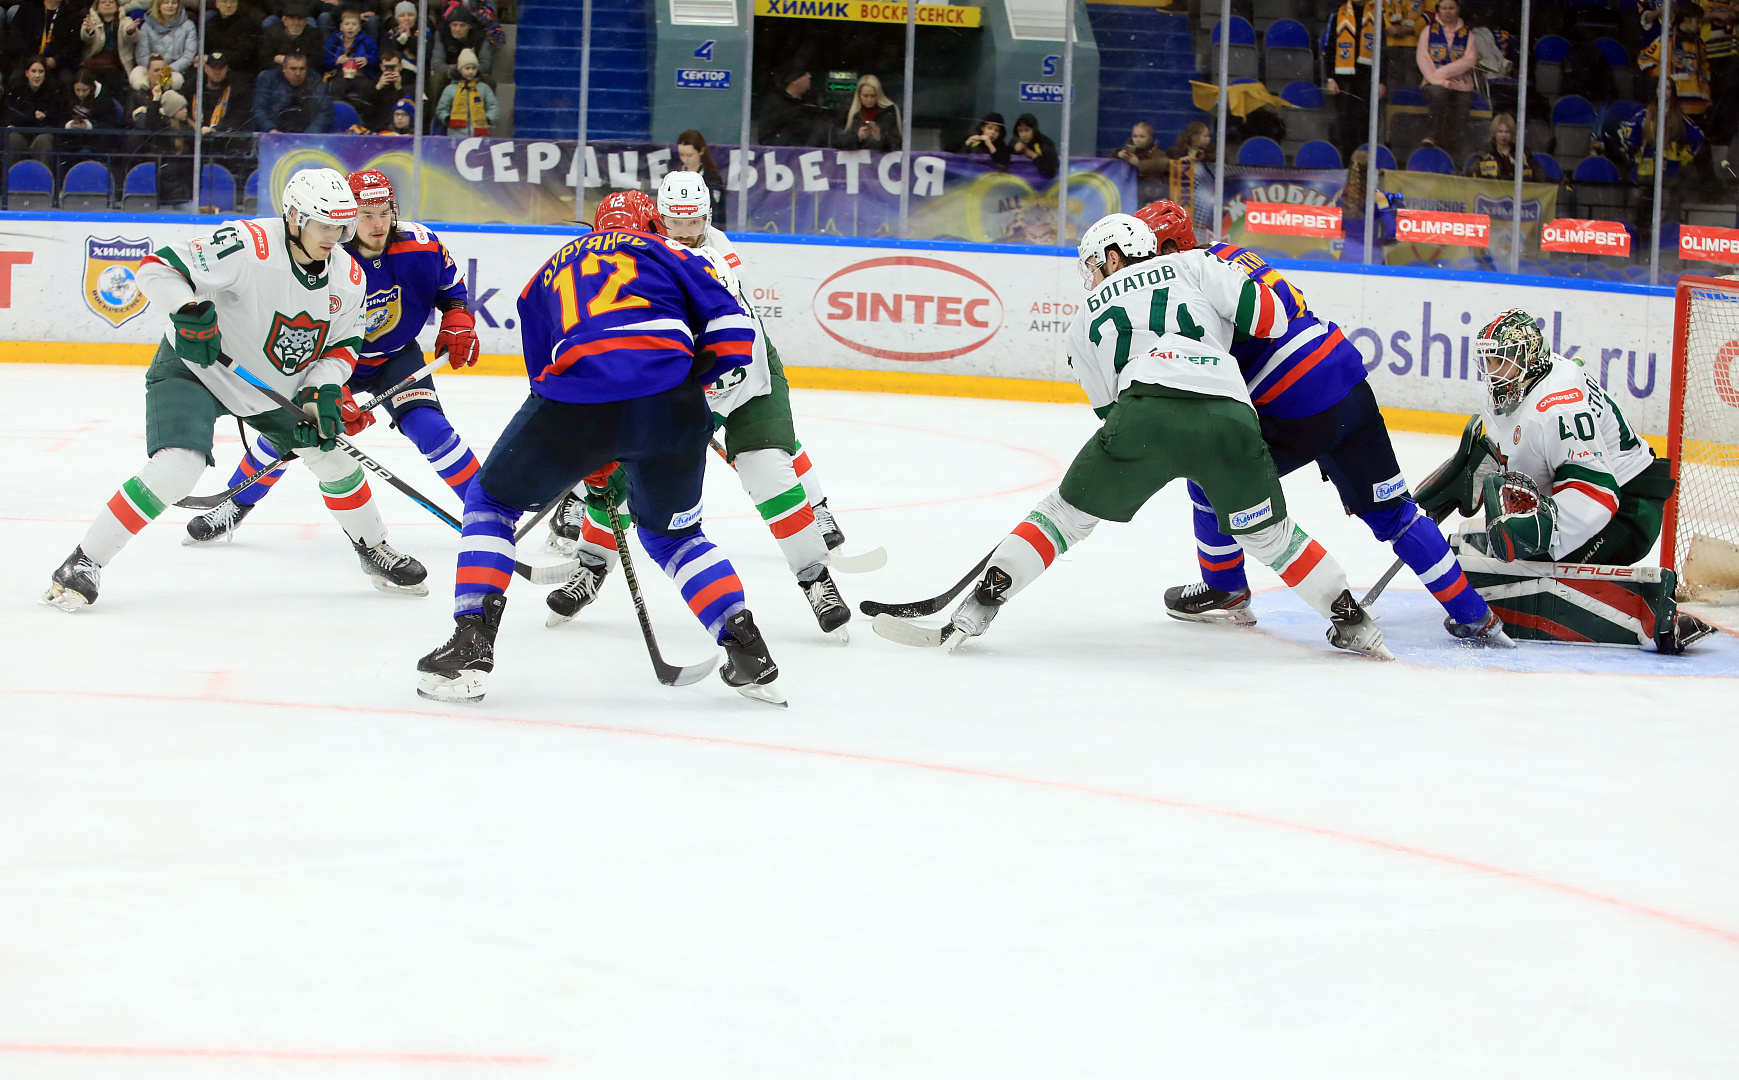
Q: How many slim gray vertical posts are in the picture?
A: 10